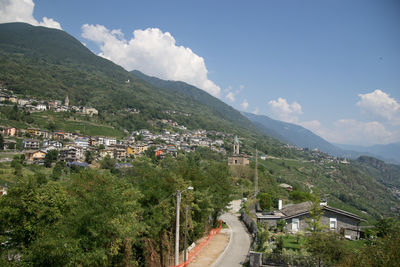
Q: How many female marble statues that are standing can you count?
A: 0